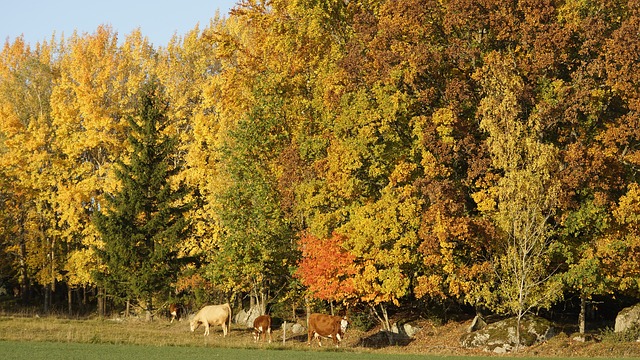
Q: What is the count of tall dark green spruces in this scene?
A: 1